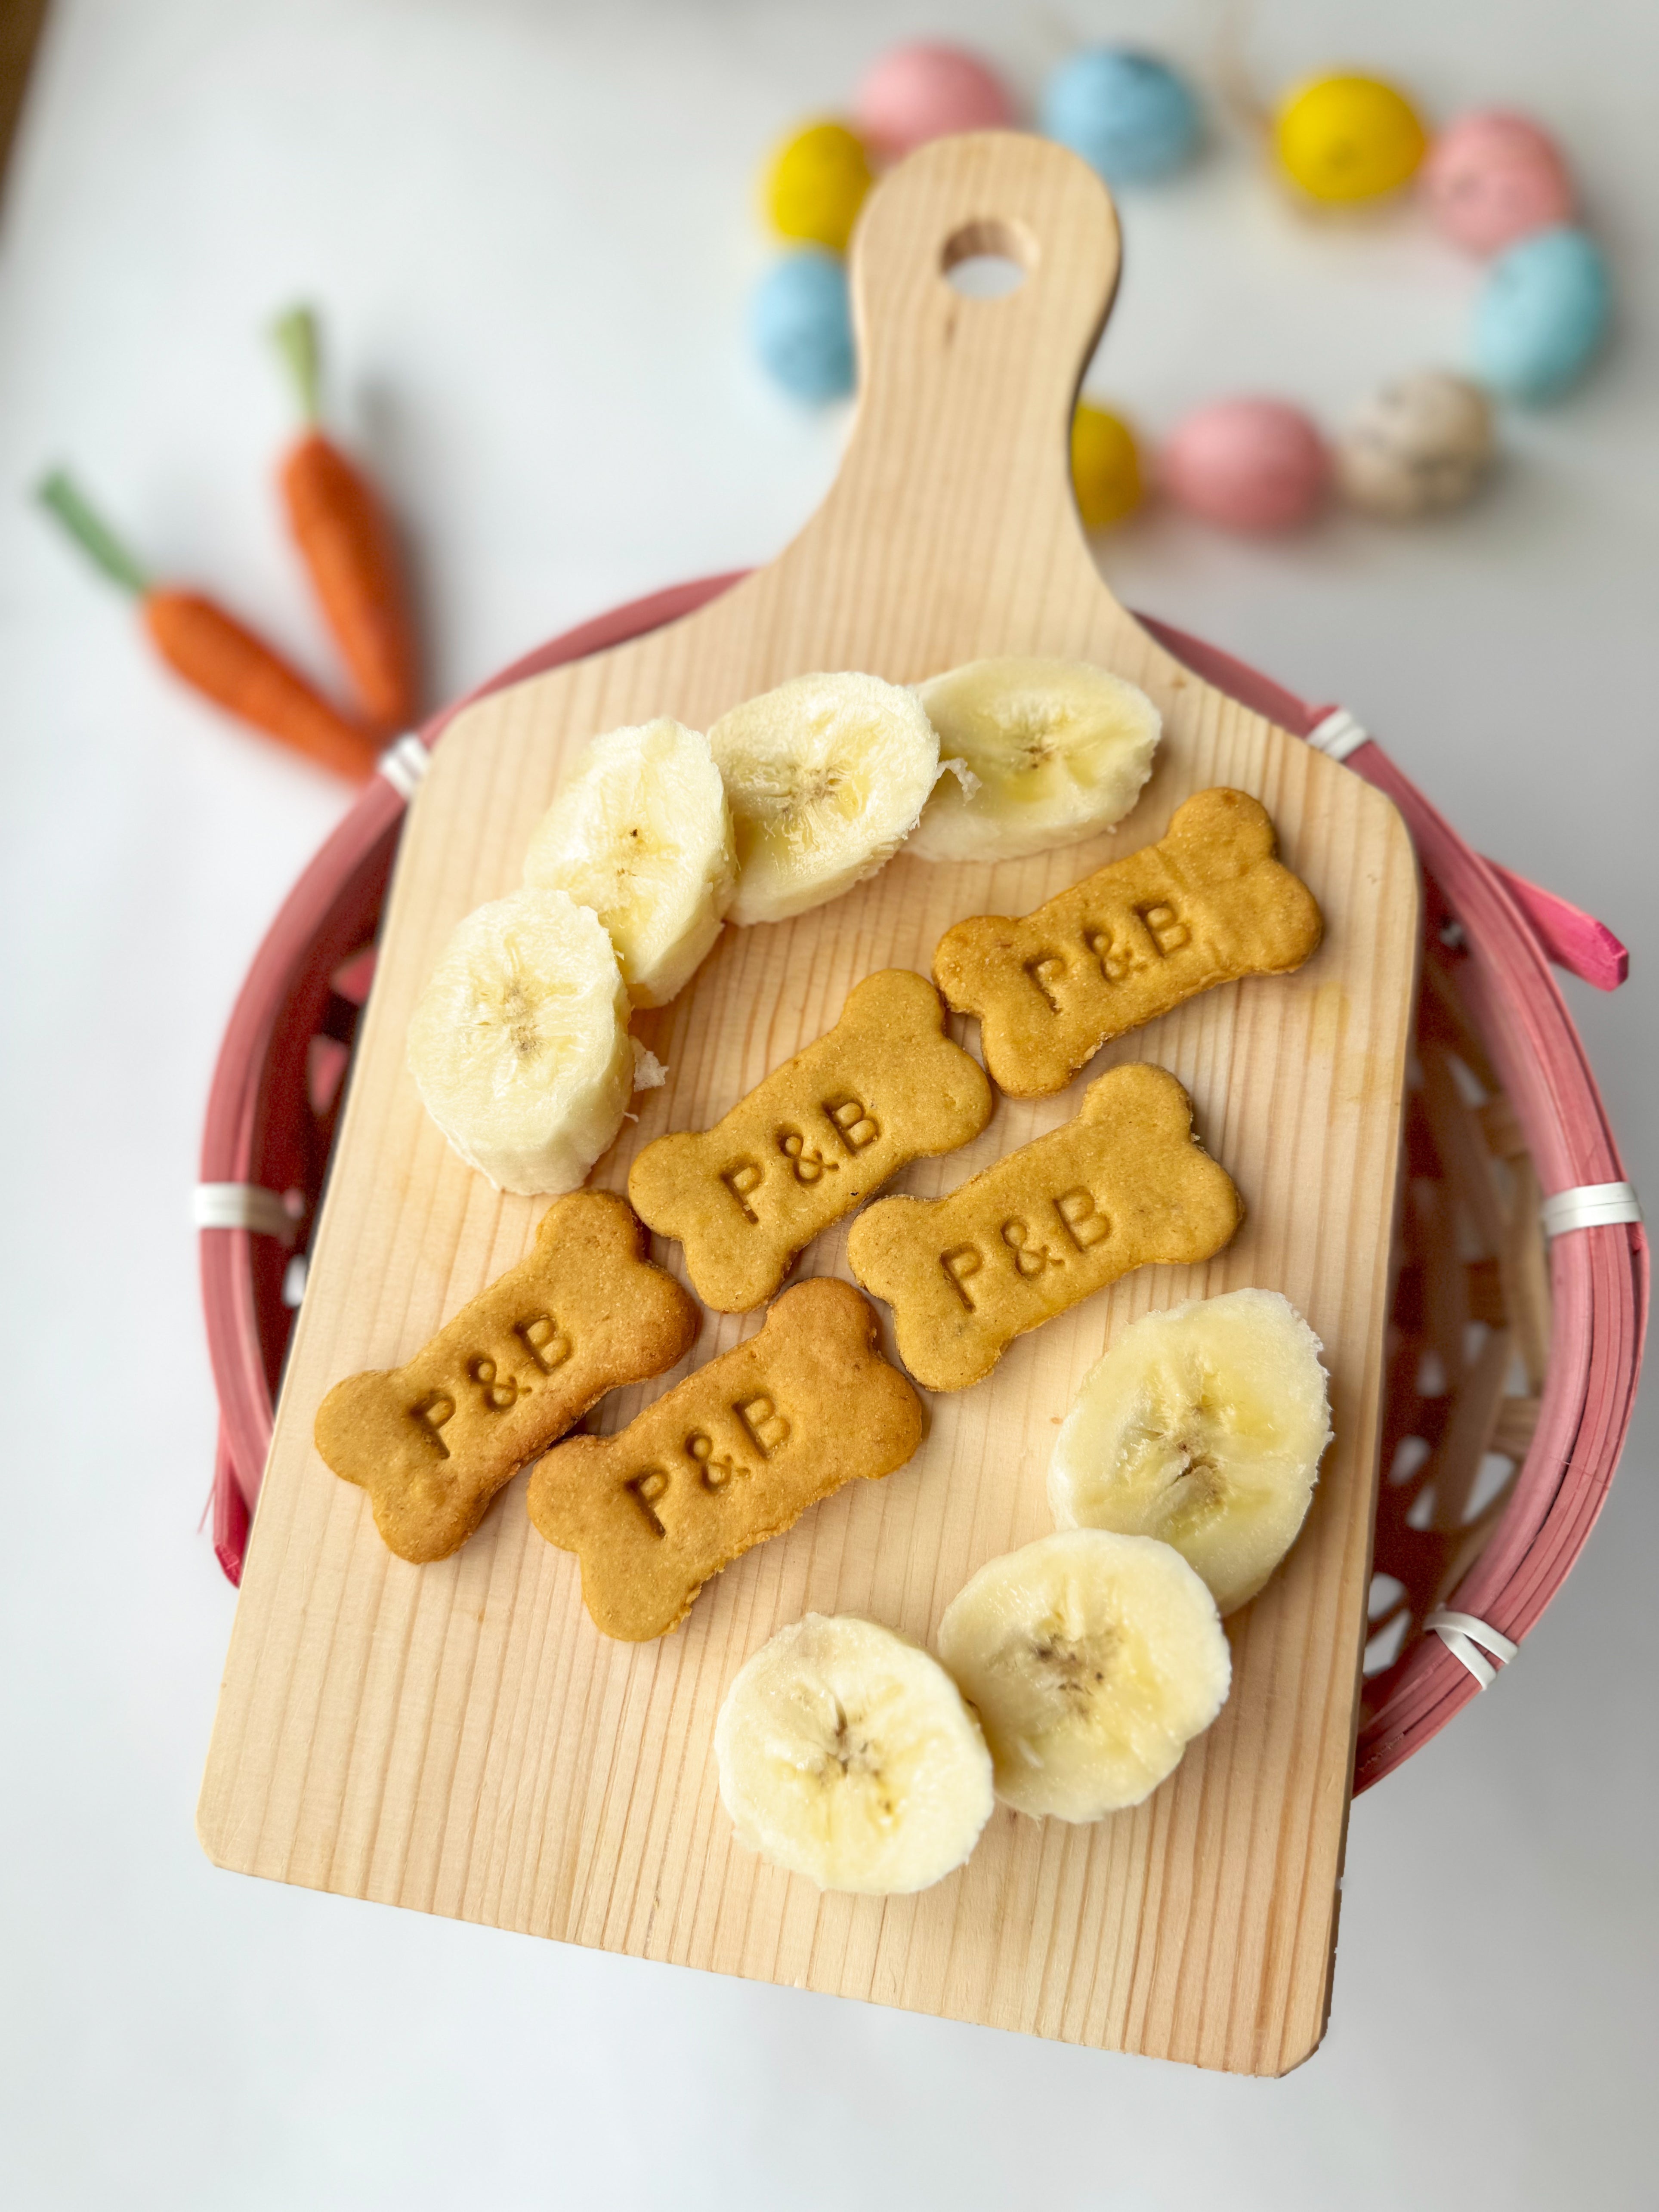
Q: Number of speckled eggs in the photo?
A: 1